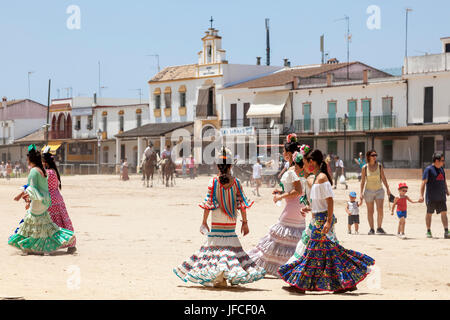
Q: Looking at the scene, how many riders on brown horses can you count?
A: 2